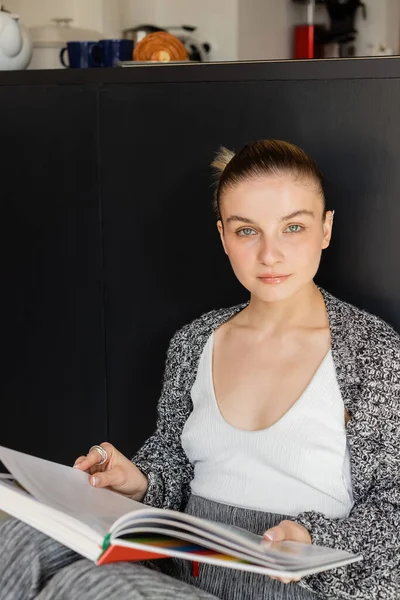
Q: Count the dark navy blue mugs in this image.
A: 2